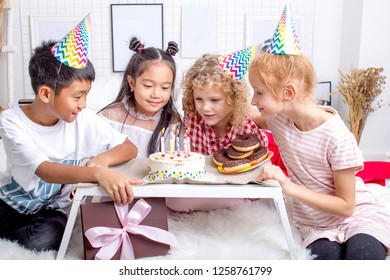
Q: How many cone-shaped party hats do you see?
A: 3